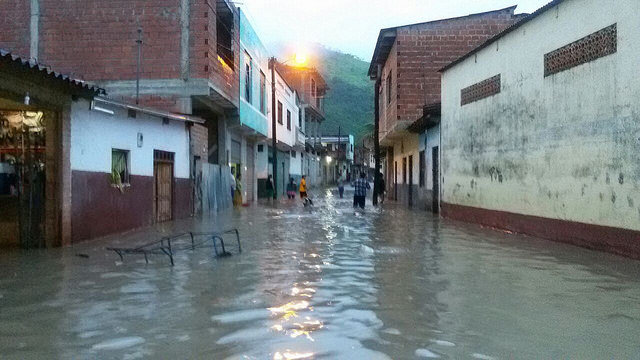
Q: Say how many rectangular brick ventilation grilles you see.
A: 2